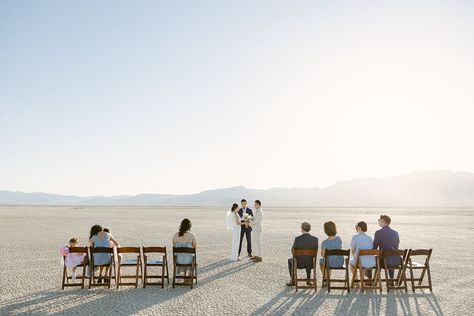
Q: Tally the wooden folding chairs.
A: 10